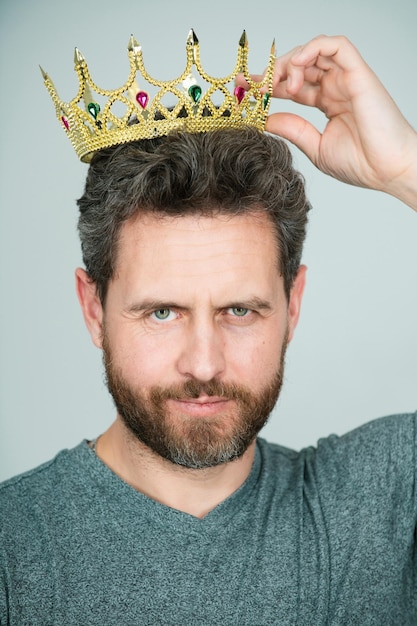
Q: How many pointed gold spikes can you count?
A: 6